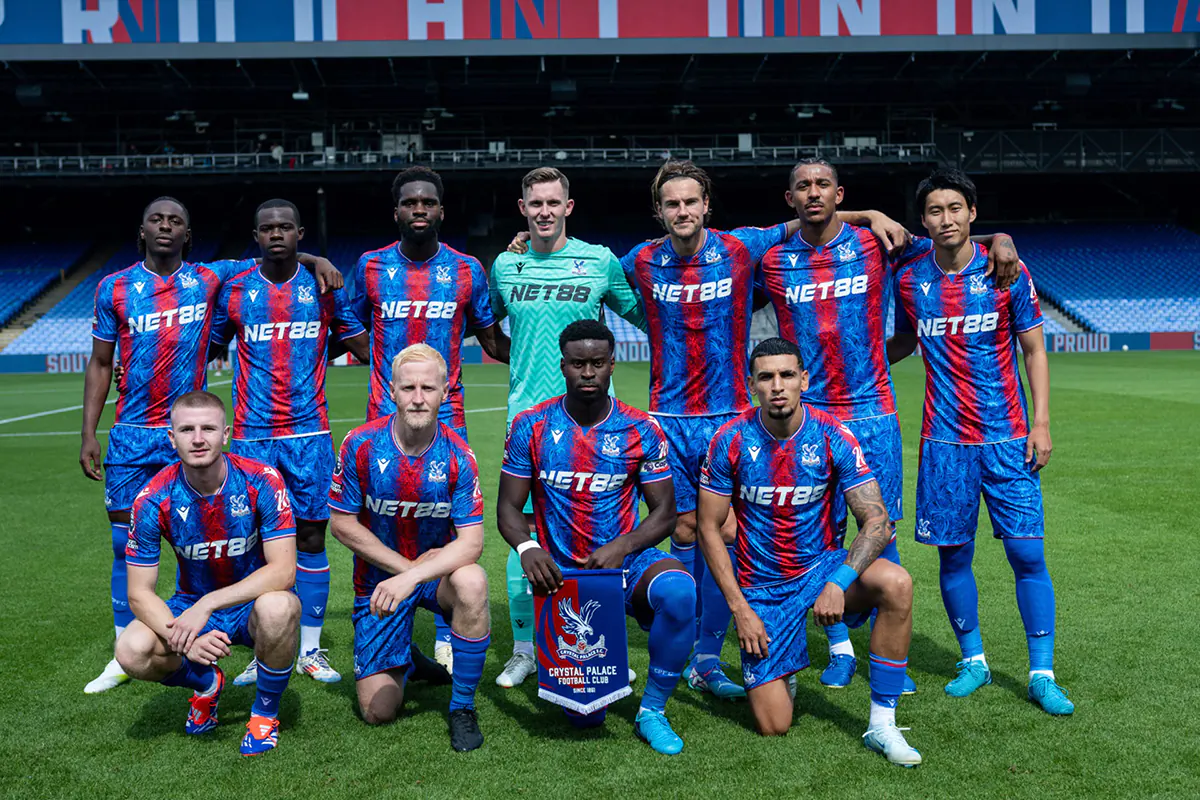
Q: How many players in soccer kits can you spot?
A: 11